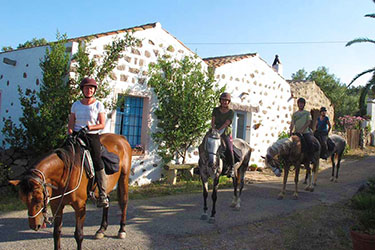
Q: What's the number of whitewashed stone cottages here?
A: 2